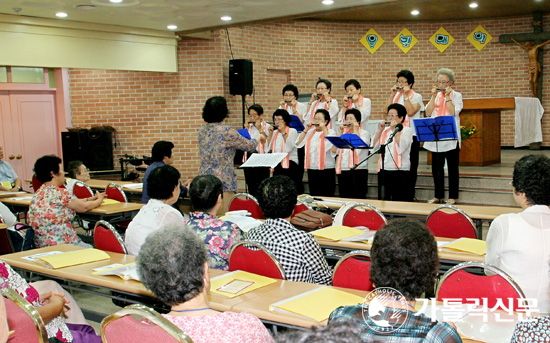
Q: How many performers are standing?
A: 10